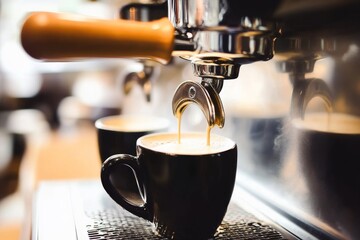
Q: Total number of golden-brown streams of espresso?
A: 2